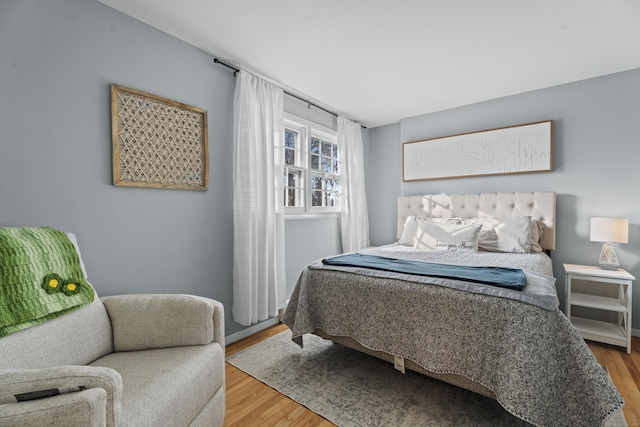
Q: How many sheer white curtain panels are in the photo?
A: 2